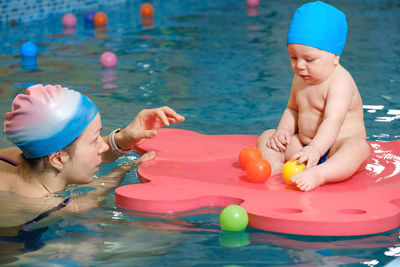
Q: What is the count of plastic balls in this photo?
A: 11